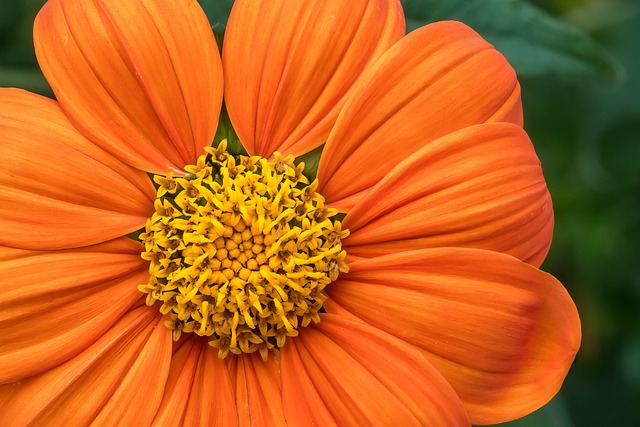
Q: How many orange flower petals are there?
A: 11